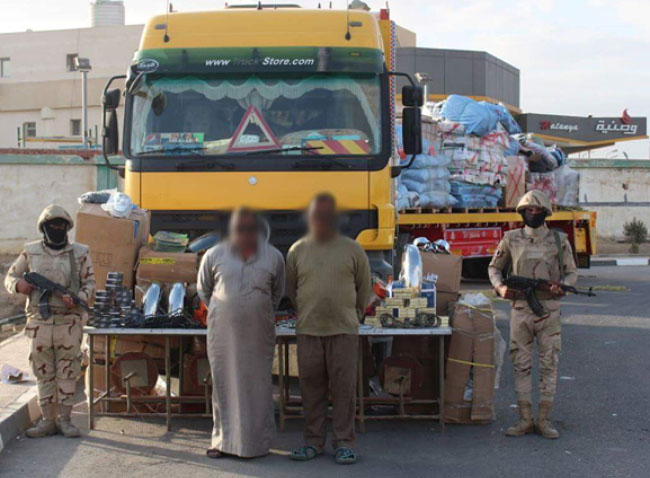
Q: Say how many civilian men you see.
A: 2